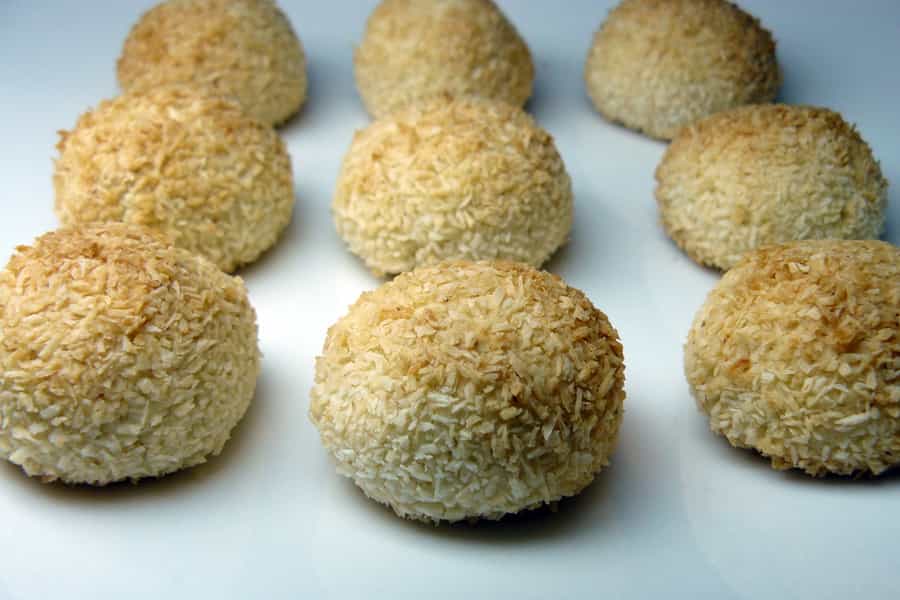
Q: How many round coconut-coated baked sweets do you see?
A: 9